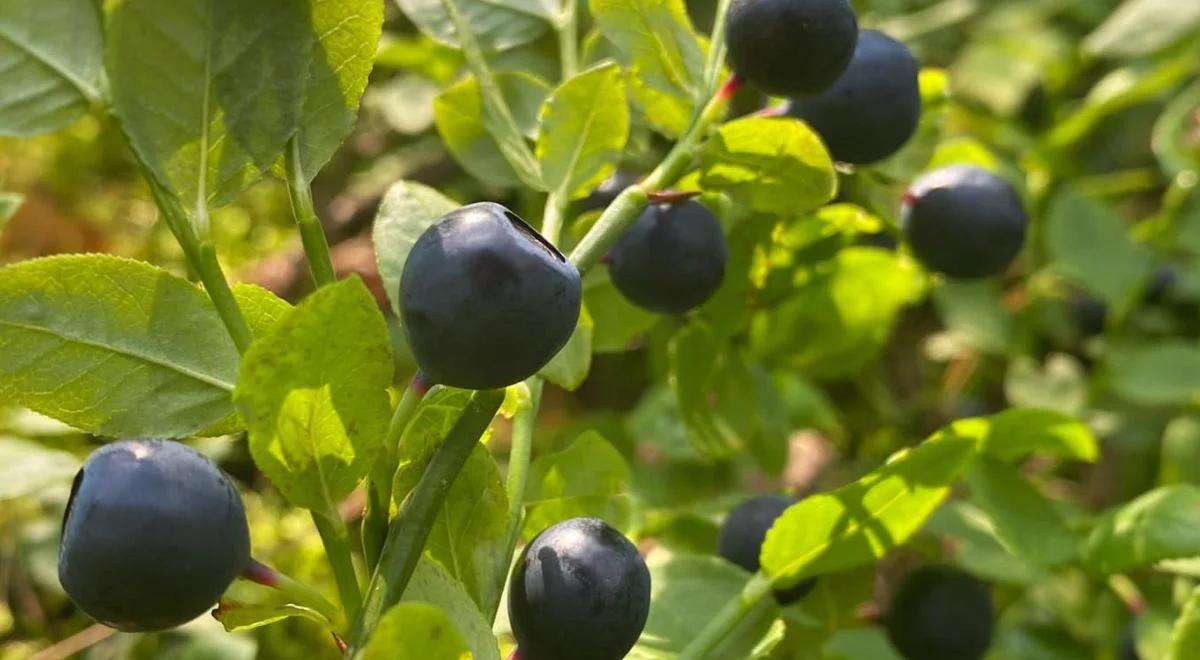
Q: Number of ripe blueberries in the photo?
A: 9